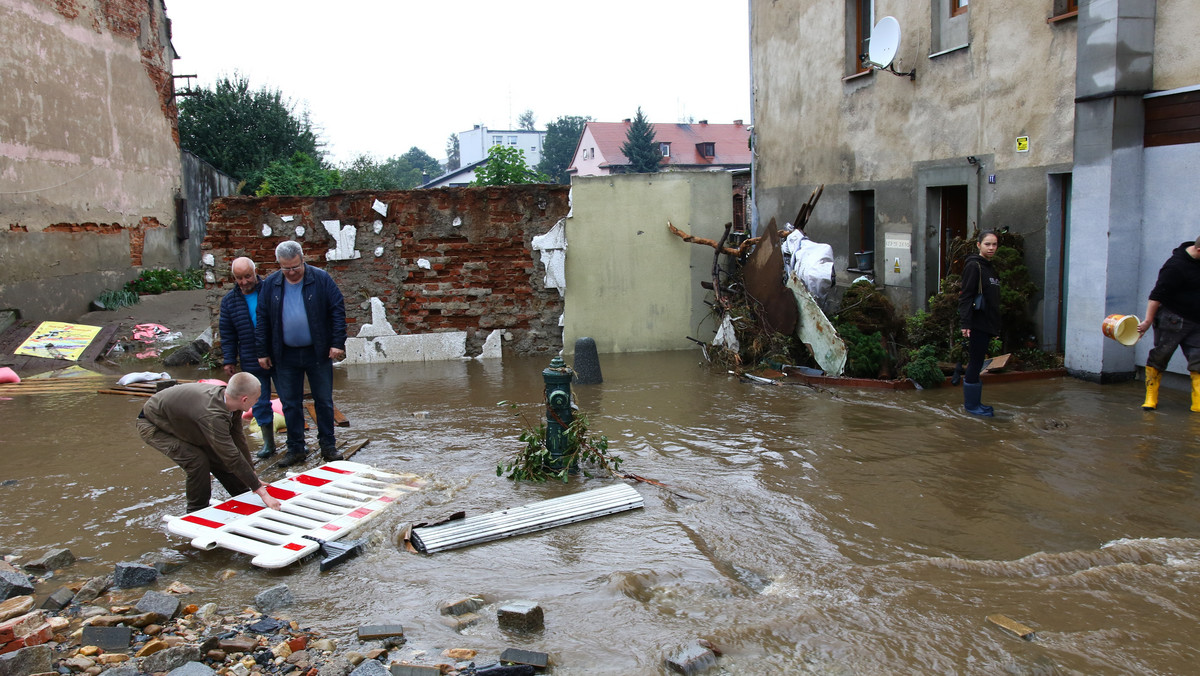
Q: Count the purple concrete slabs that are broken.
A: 0